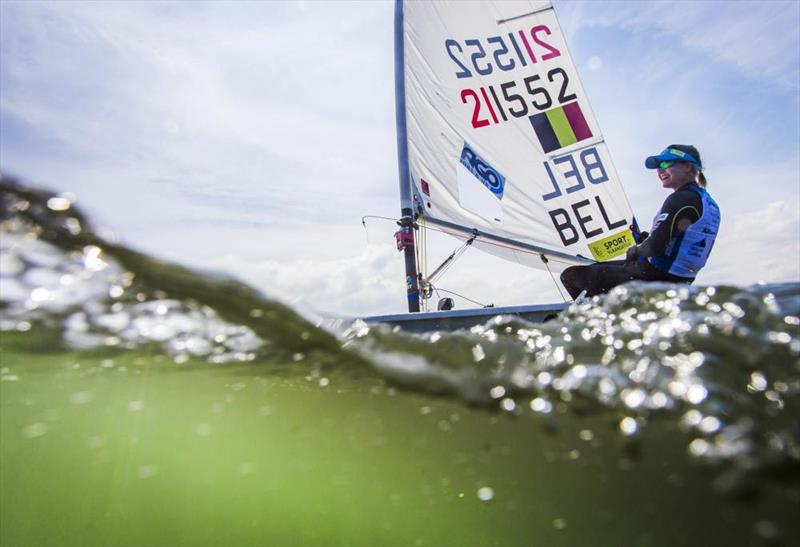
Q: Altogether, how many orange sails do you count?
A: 0